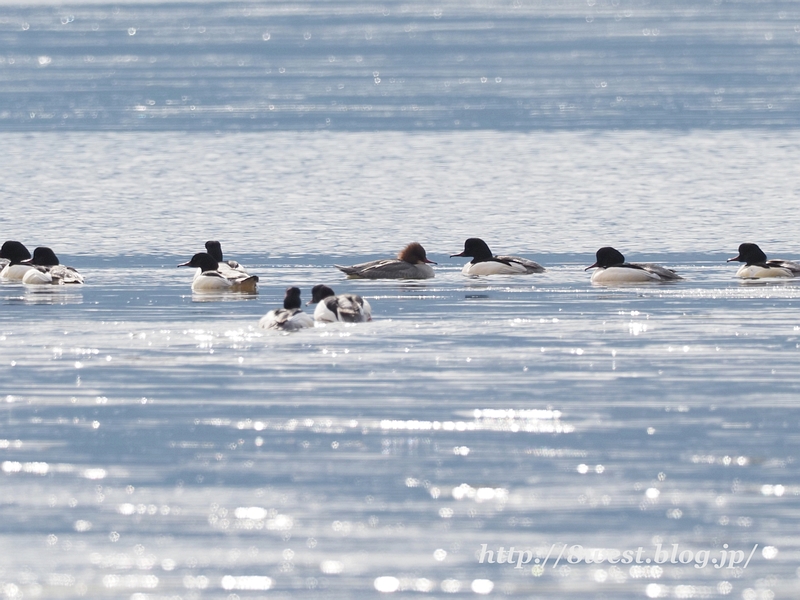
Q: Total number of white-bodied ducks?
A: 9